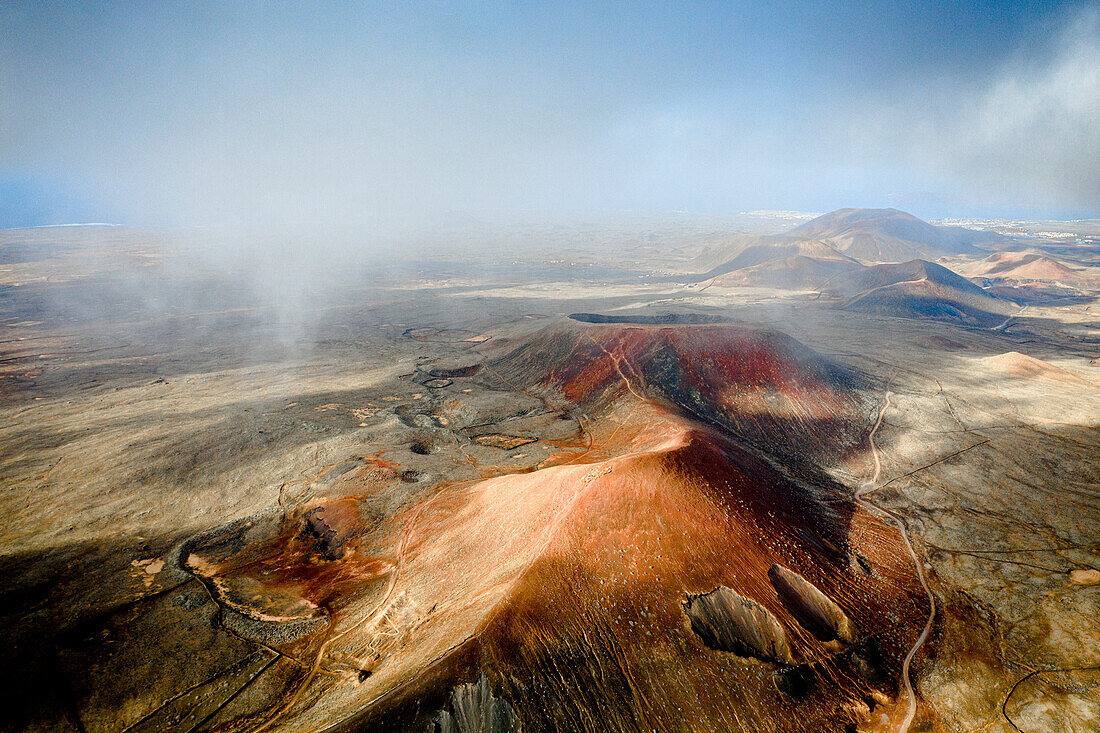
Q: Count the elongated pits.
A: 2